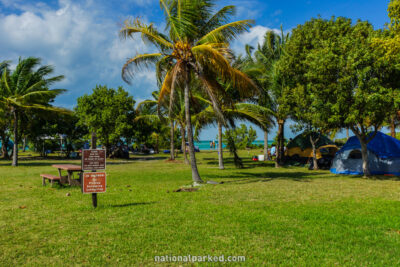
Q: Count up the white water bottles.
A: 0